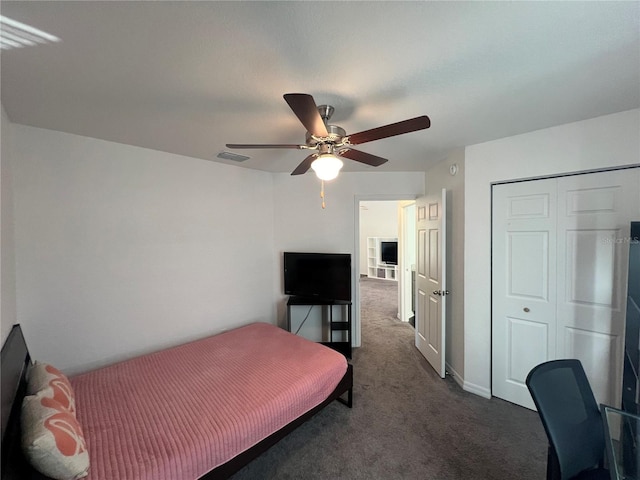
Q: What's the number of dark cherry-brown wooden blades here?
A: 5